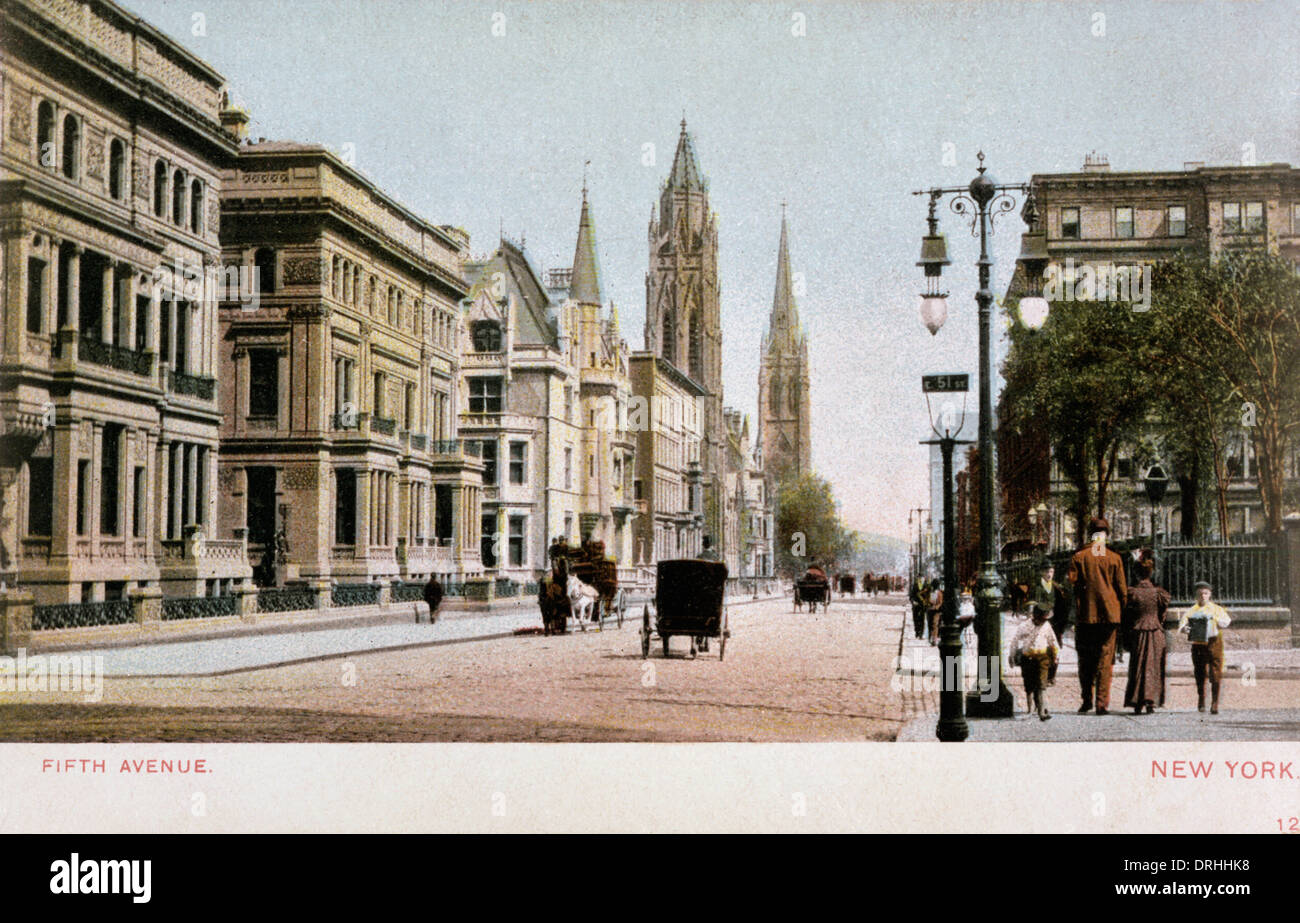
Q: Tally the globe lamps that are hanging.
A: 2